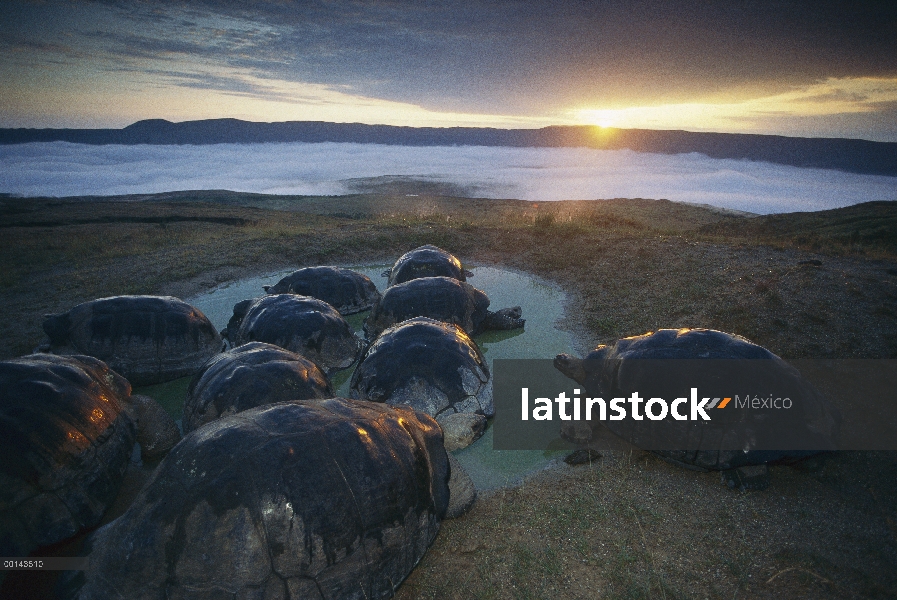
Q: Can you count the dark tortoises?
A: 10